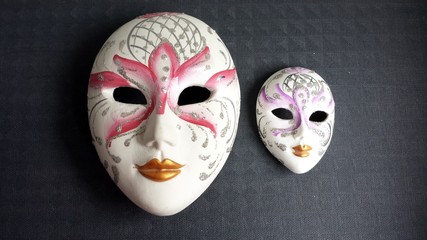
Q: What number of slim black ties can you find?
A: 0